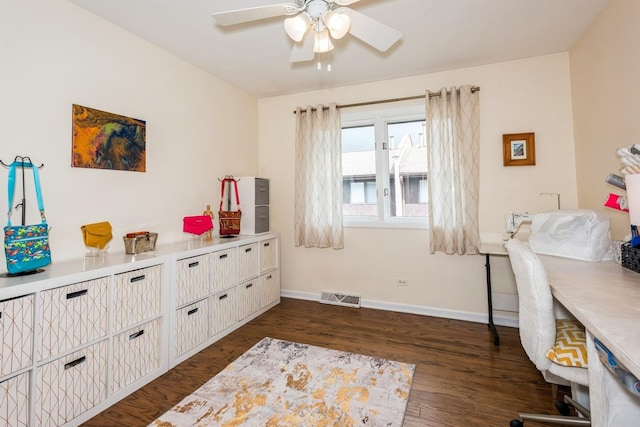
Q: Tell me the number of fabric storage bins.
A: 14